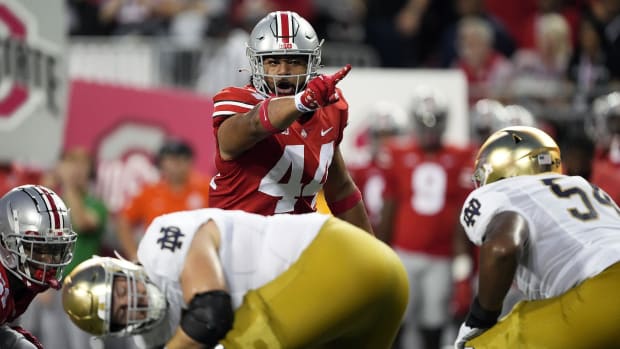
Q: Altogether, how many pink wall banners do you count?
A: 1